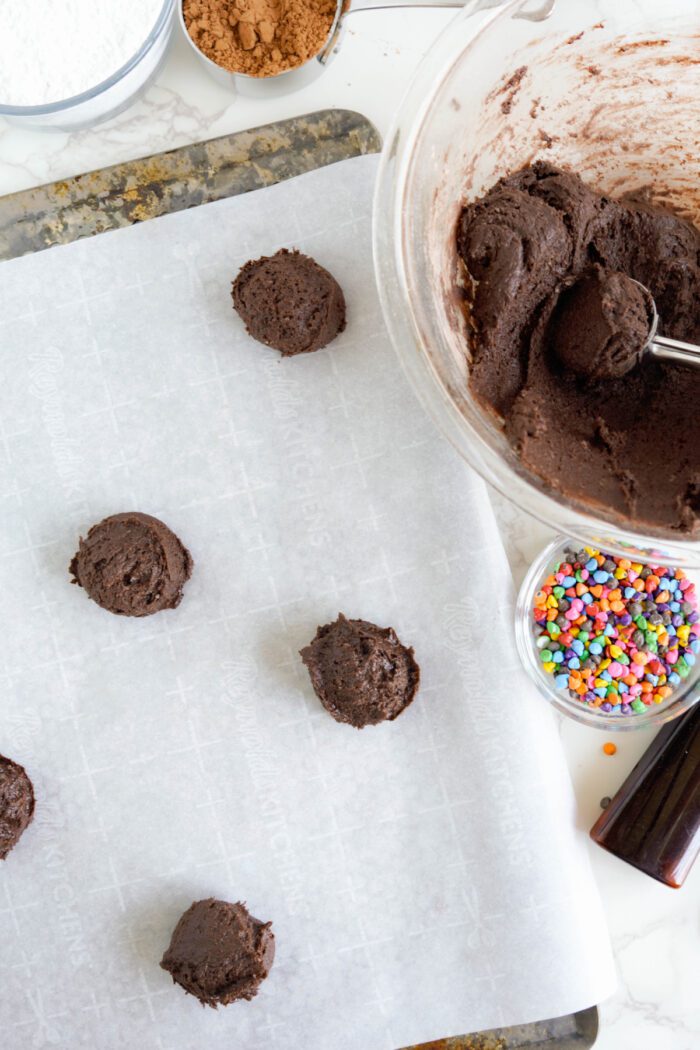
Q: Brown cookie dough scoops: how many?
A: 5